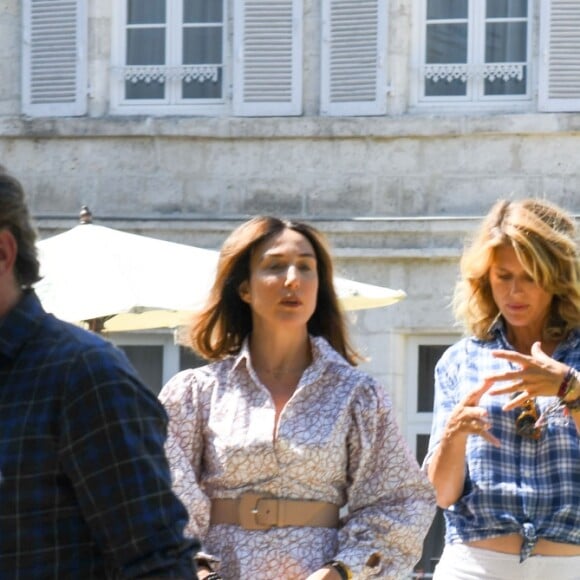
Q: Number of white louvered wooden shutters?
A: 4